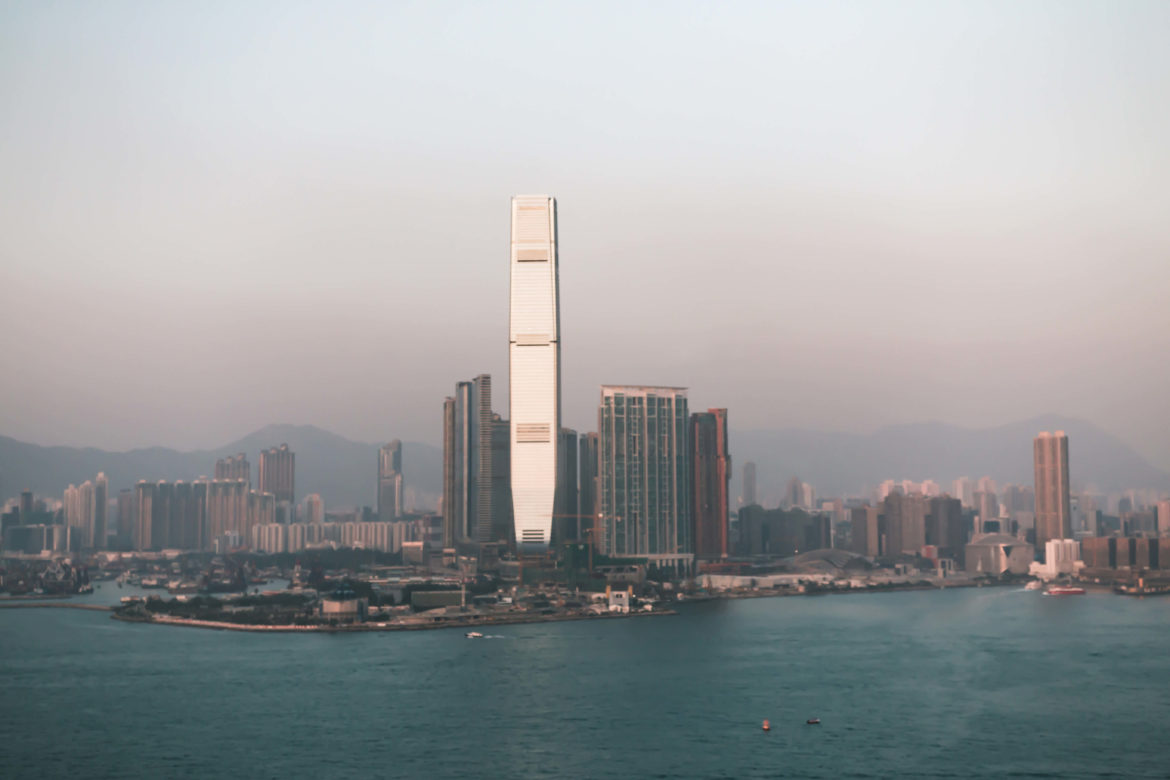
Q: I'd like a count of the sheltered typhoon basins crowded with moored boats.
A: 1